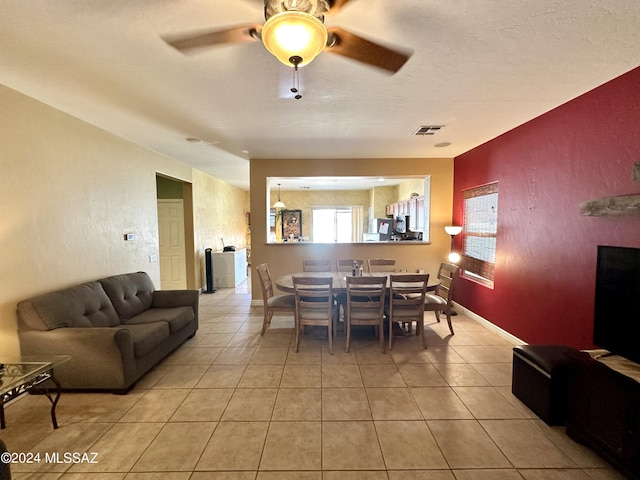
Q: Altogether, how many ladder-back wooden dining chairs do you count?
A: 8